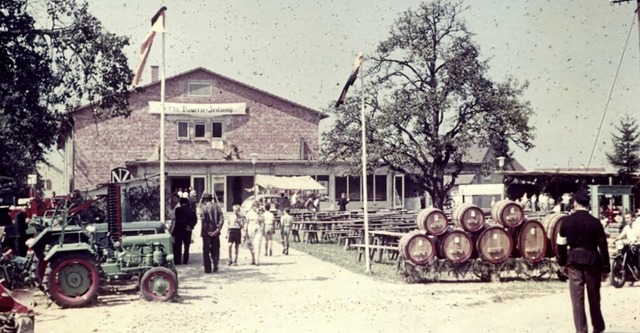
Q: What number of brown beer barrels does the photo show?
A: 8